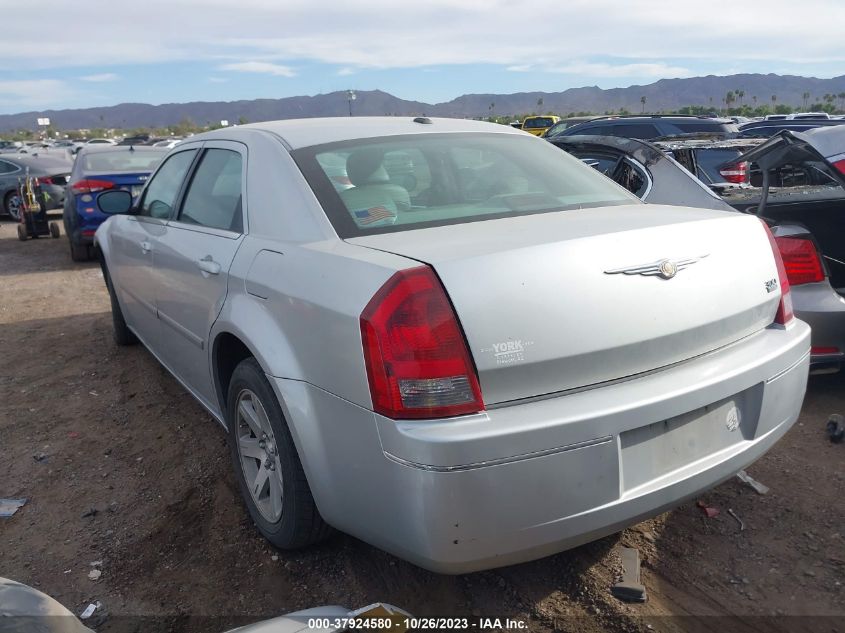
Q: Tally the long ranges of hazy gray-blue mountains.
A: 1